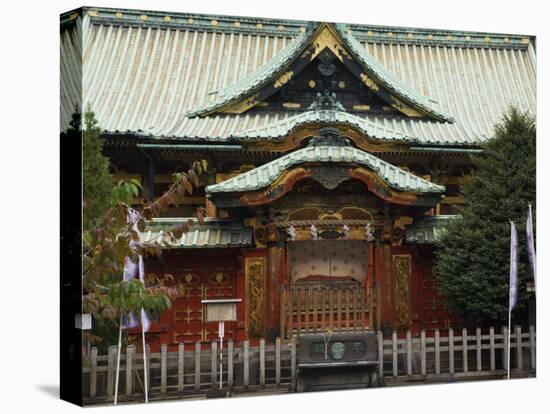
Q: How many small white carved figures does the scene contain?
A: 4